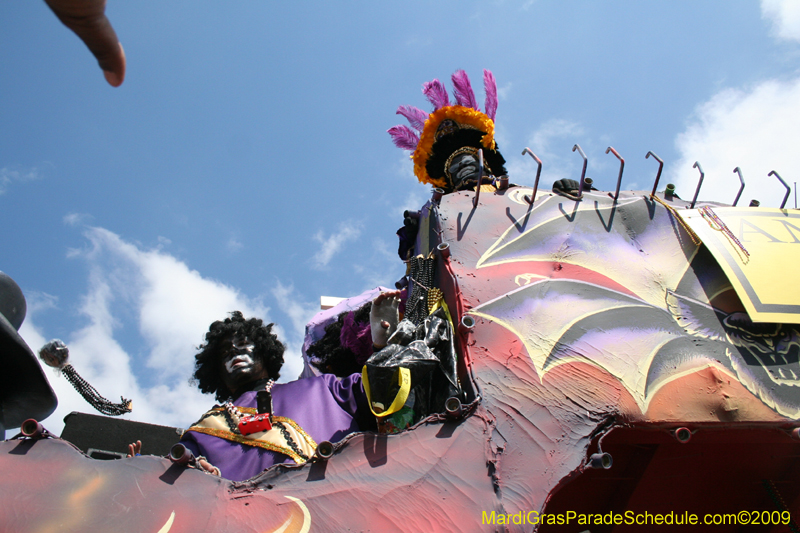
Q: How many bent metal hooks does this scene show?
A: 8